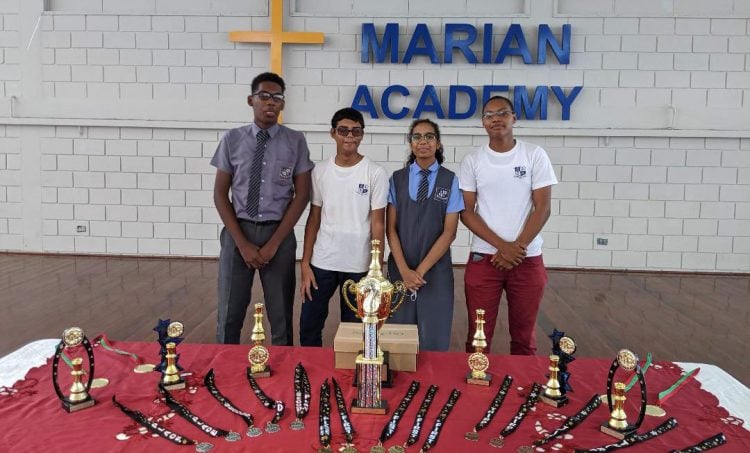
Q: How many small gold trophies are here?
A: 6